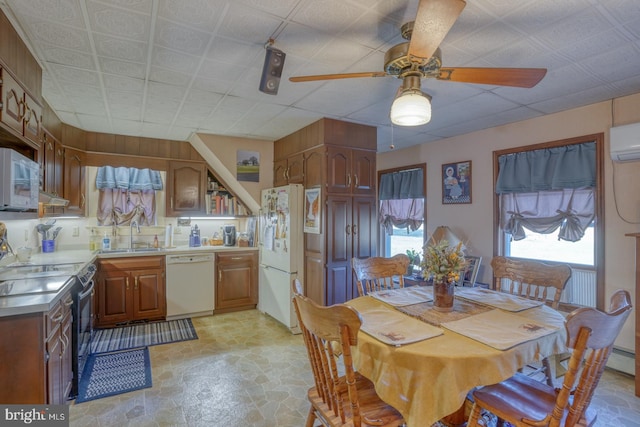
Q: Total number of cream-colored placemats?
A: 4